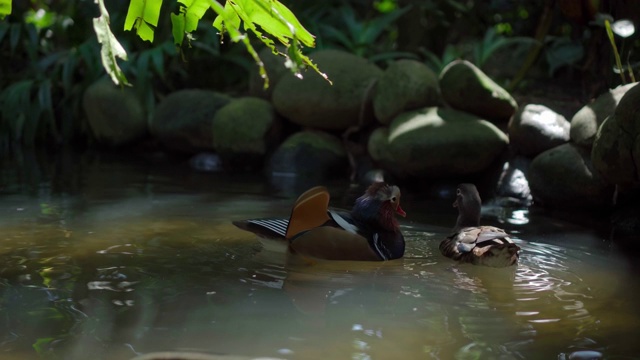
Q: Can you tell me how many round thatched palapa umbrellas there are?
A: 0